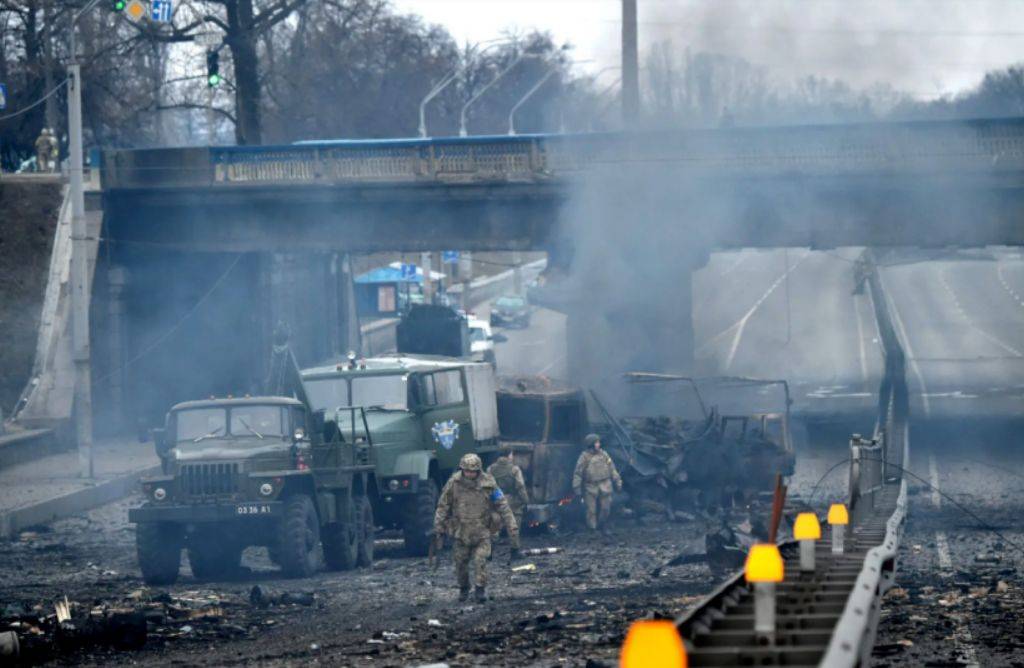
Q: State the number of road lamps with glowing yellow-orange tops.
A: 4